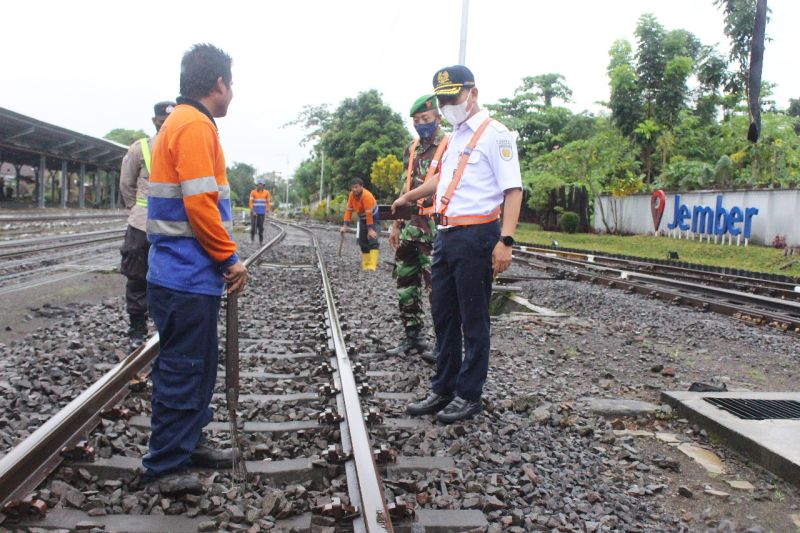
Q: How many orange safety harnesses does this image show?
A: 2